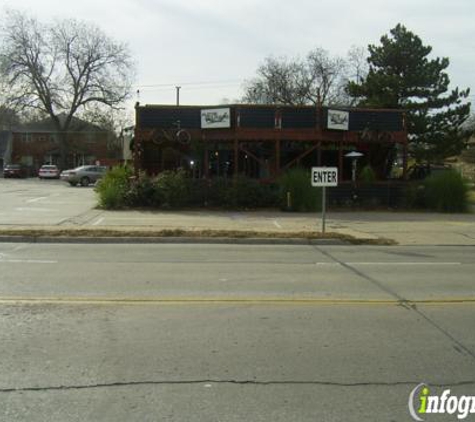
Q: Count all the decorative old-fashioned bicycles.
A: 2